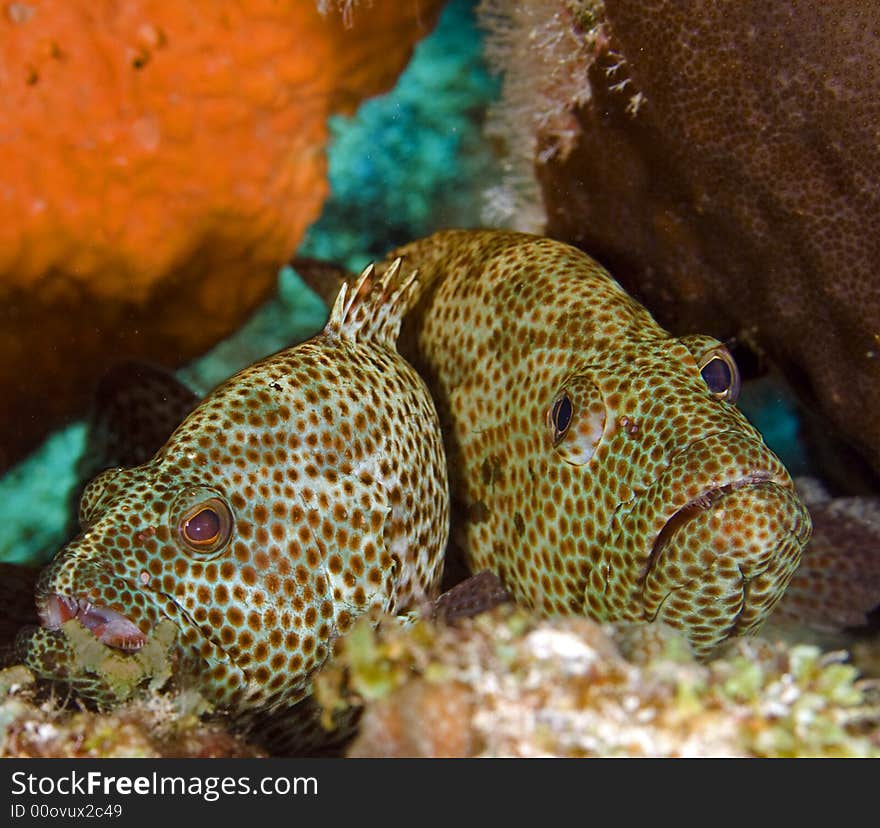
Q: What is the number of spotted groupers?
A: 2